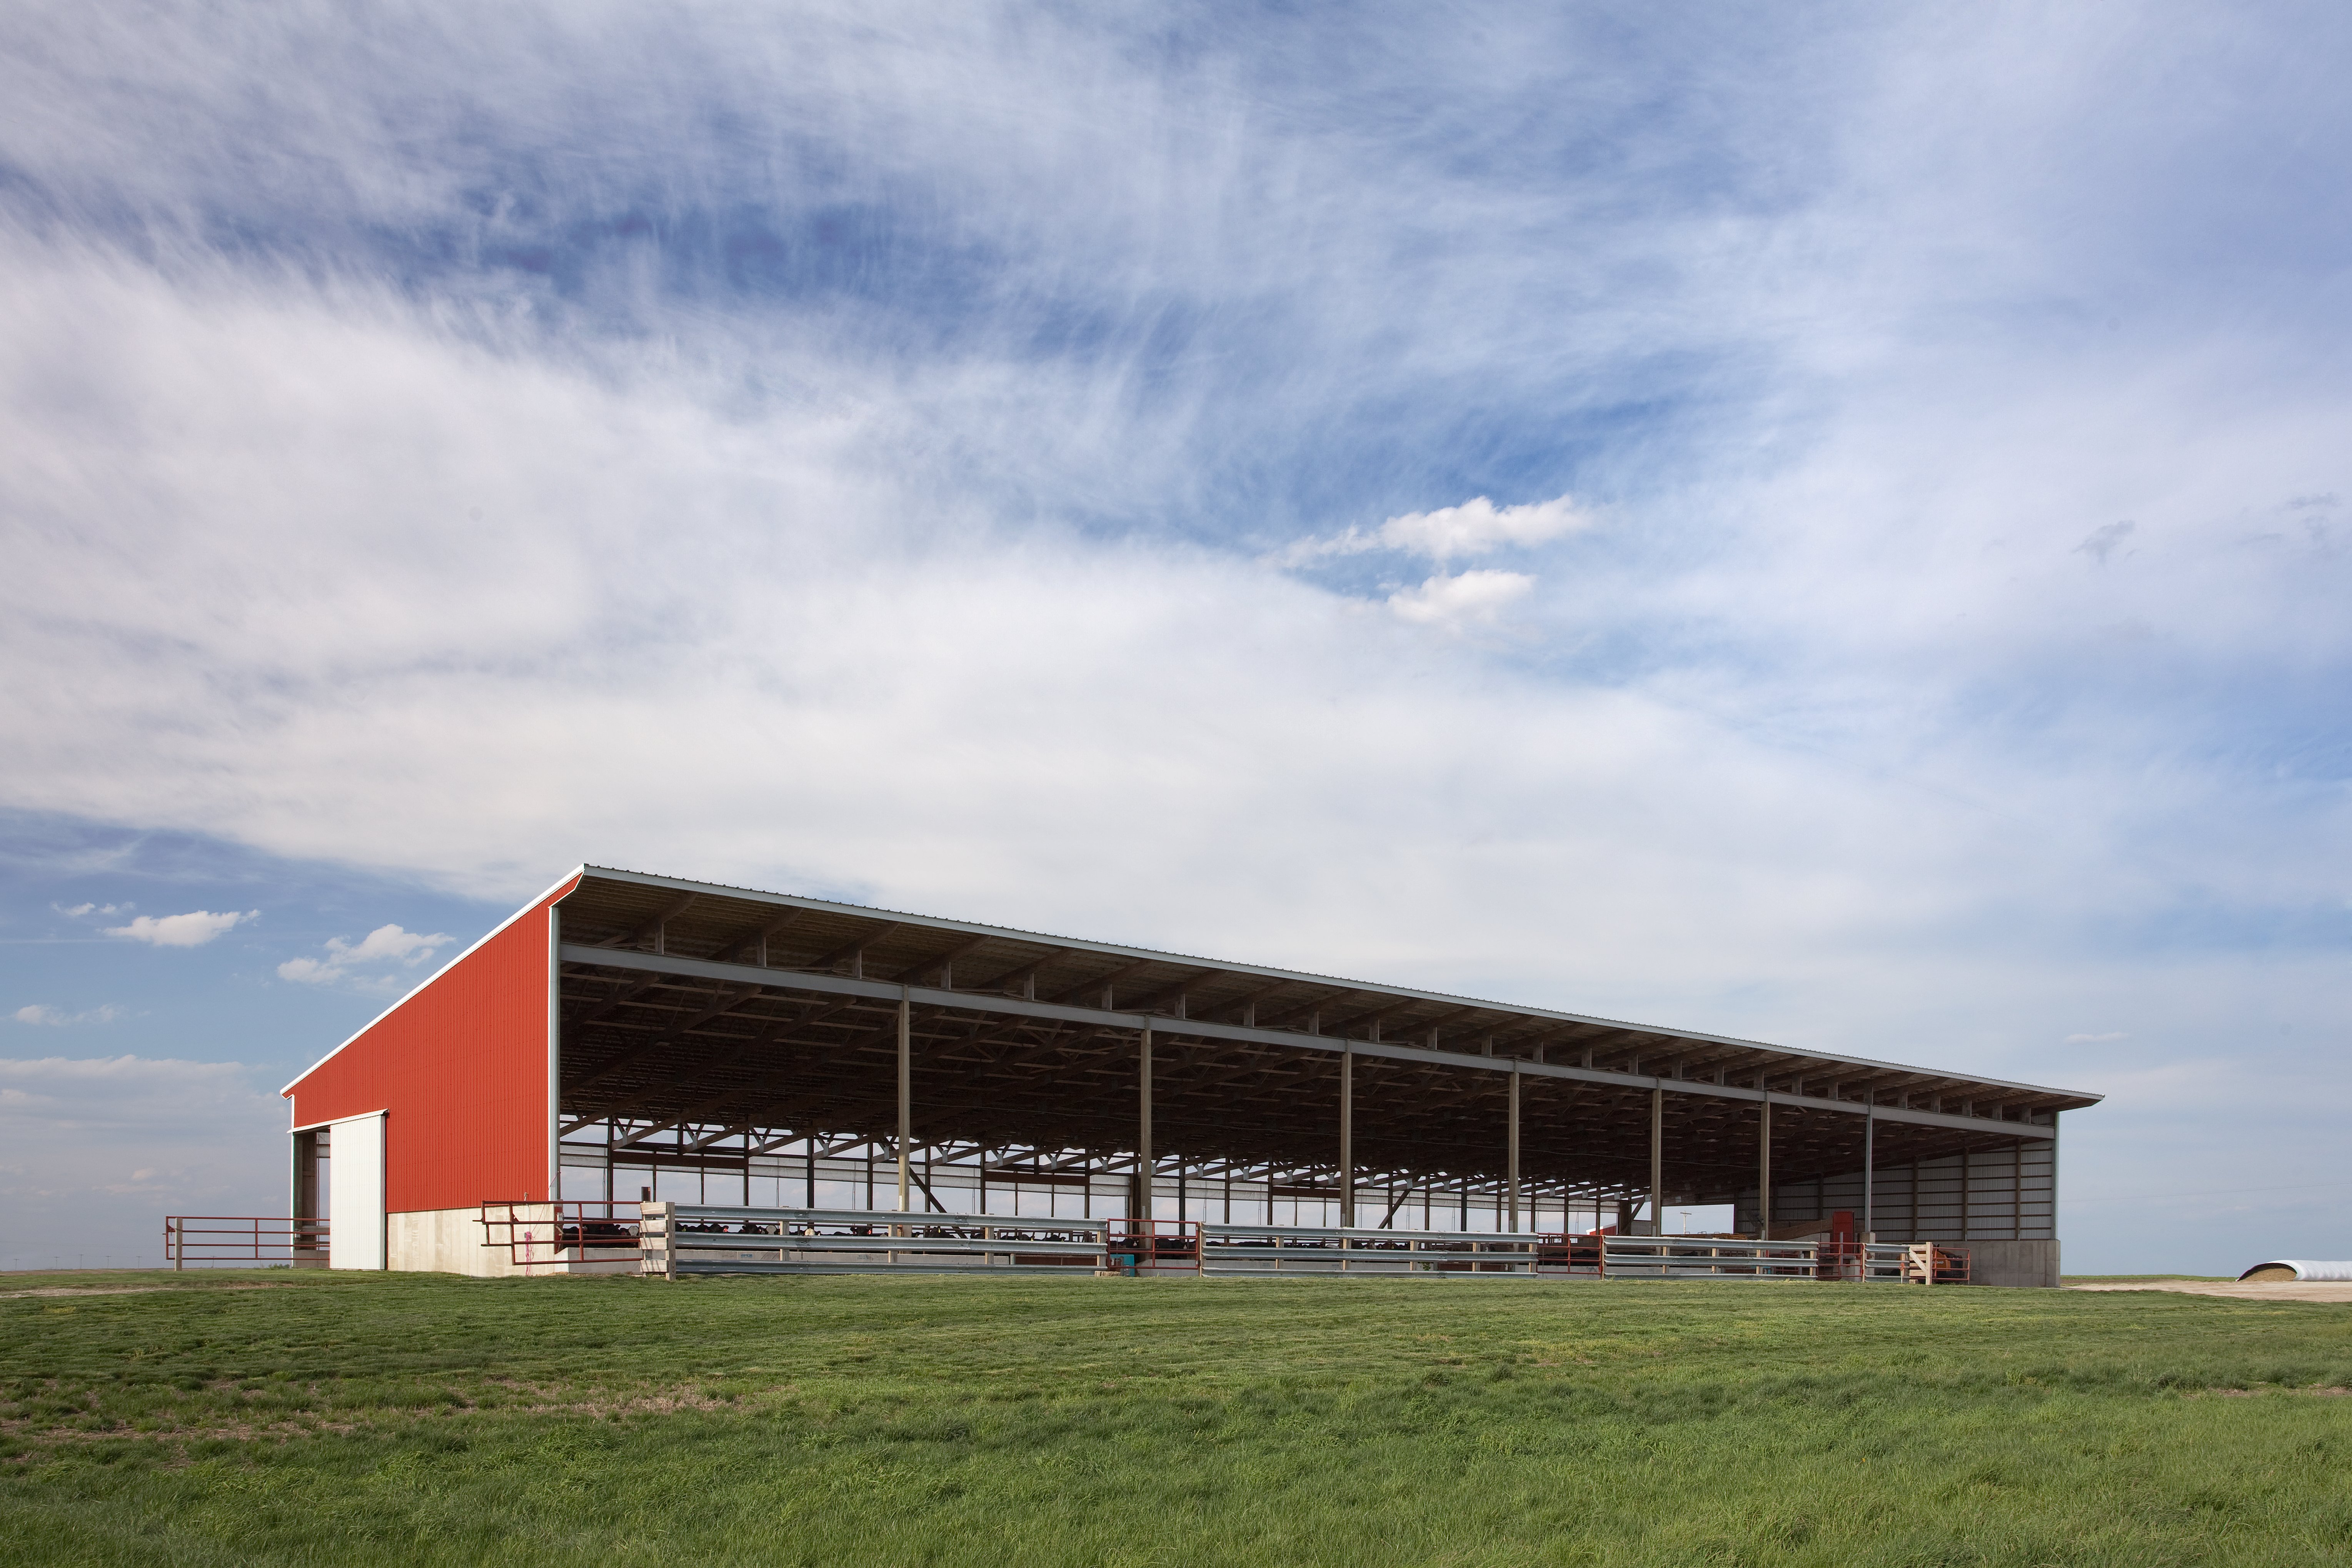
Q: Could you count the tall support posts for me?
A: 7